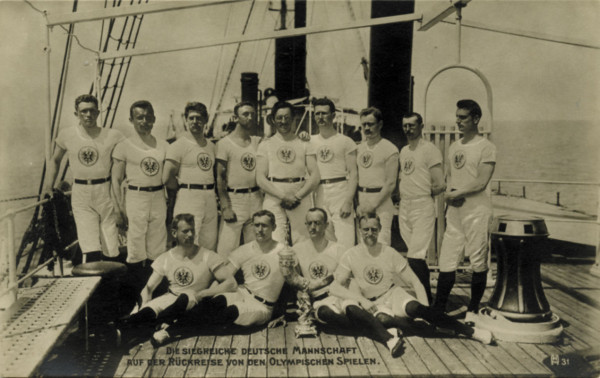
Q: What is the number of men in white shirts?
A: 13